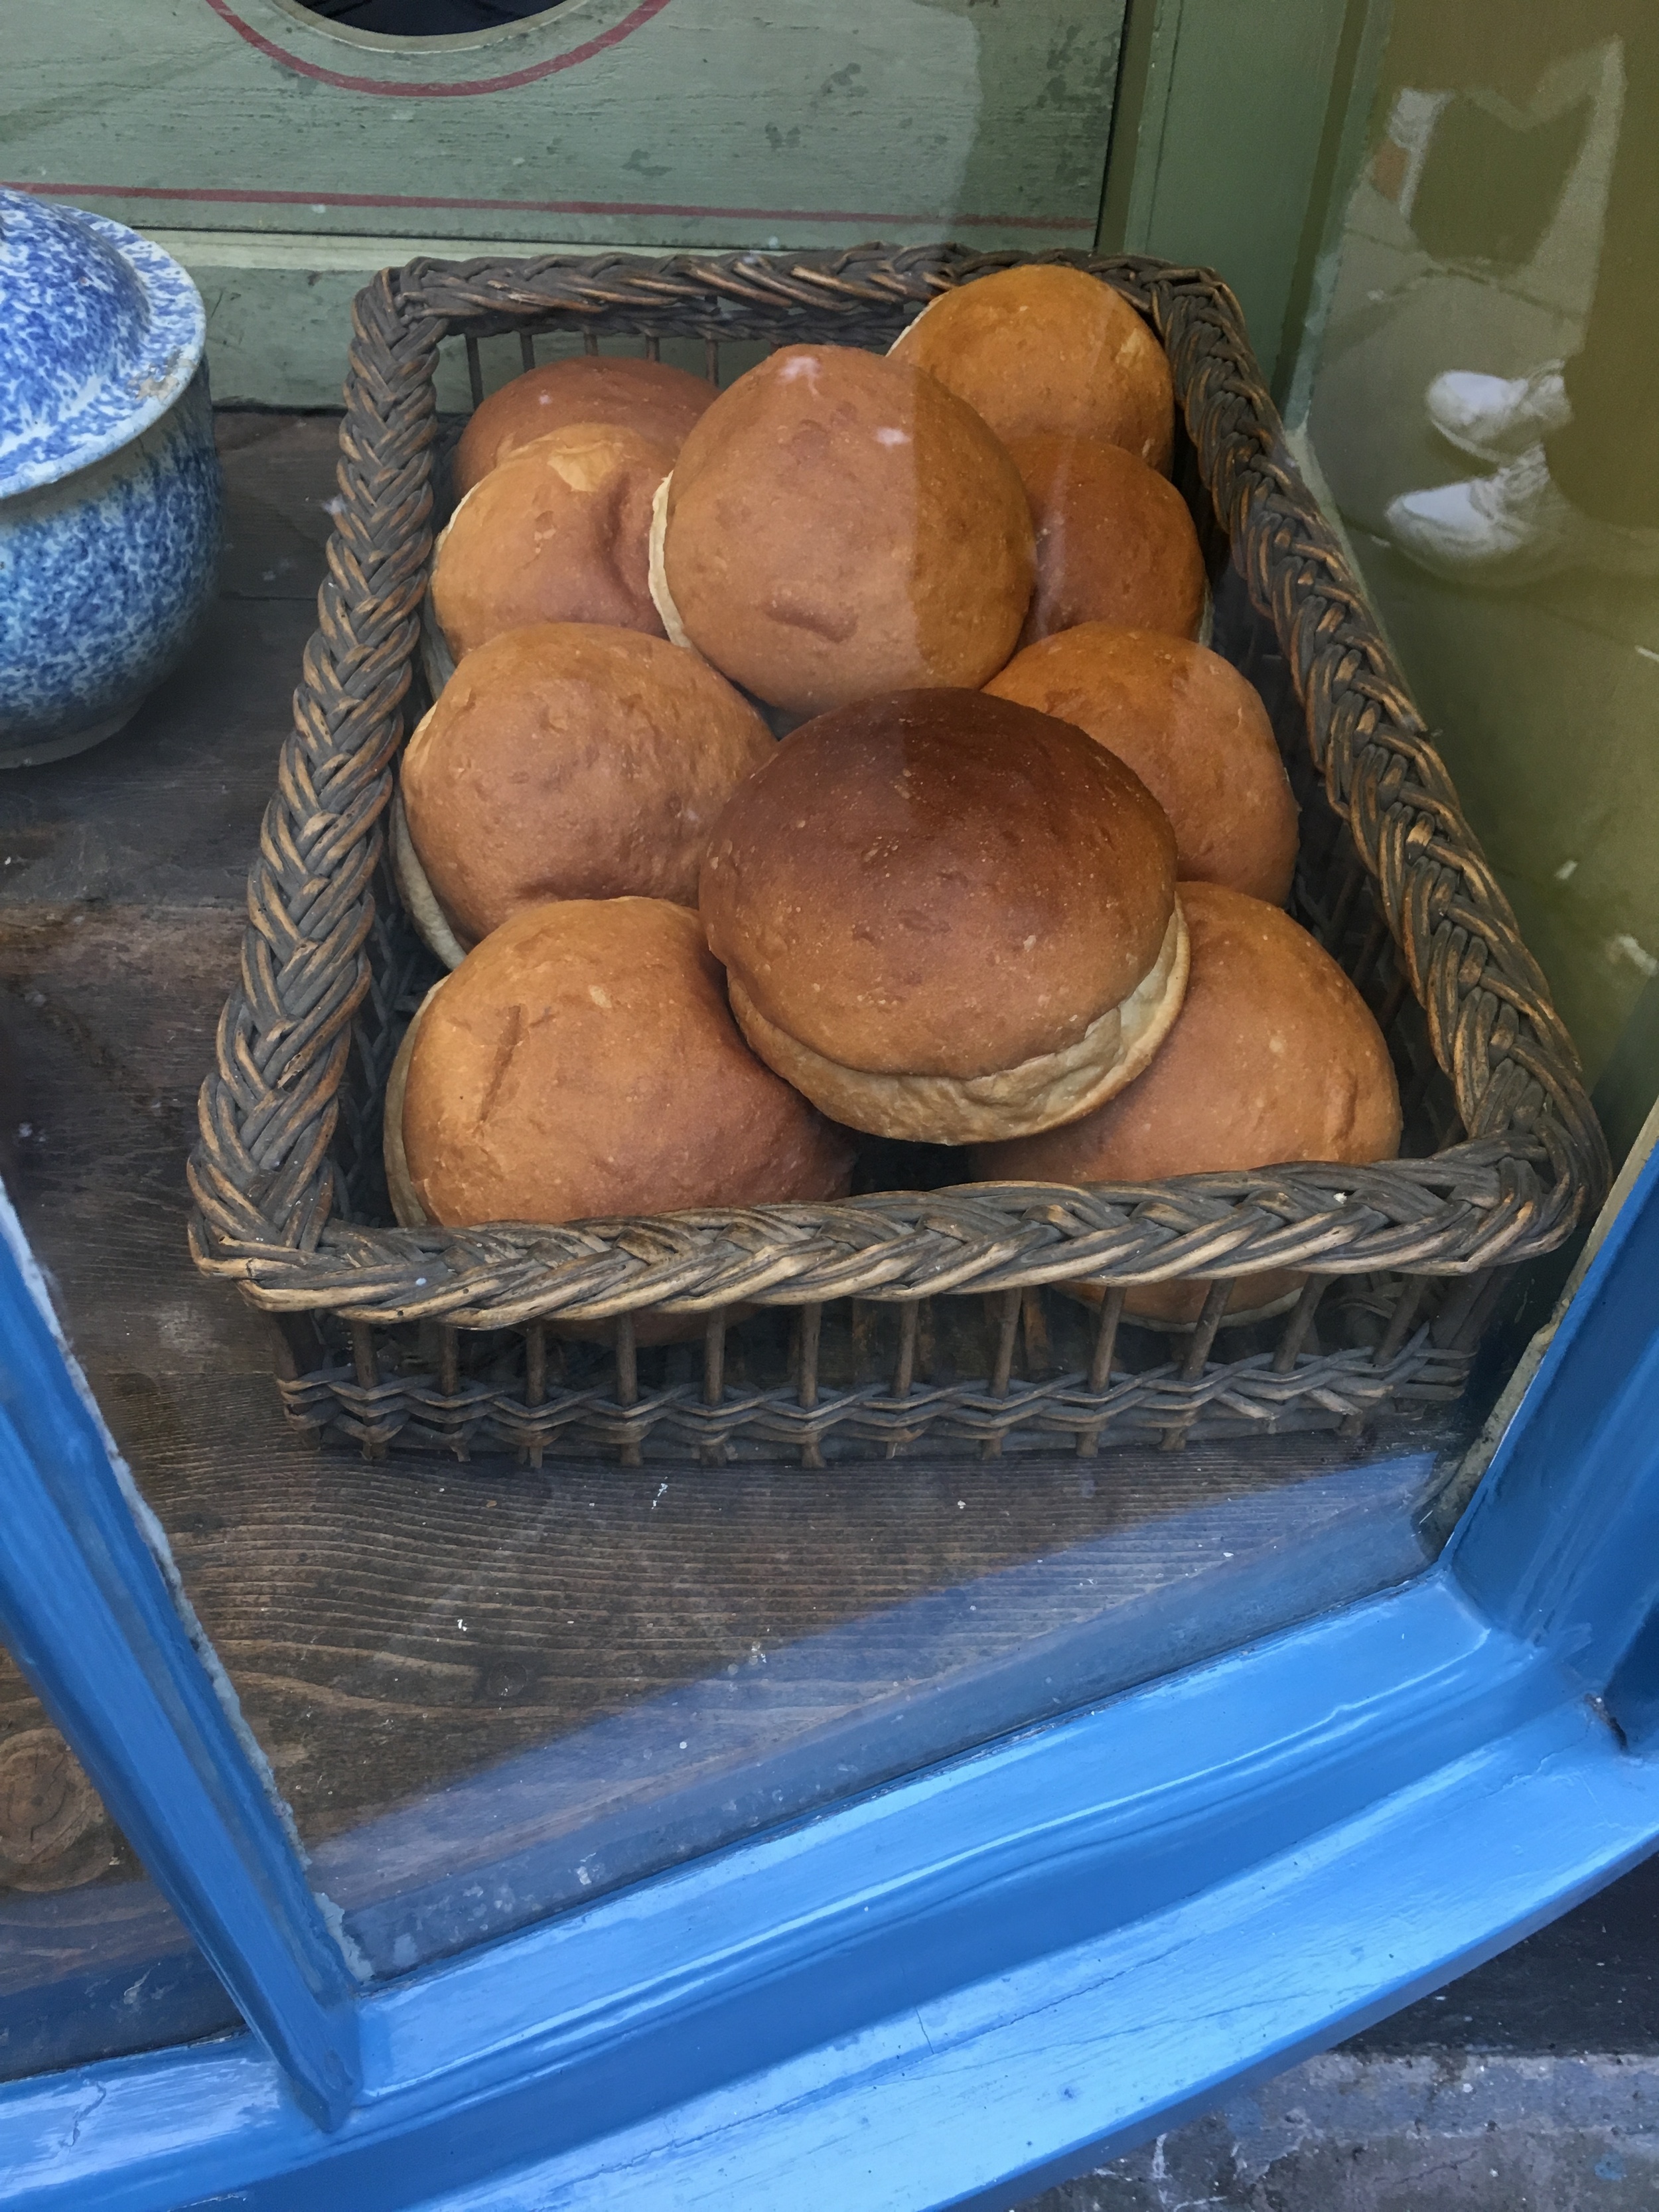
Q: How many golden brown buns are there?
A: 10